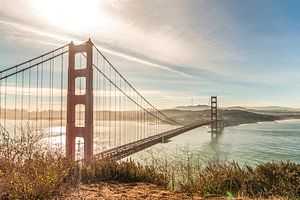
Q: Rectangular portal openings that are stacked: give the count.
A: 4